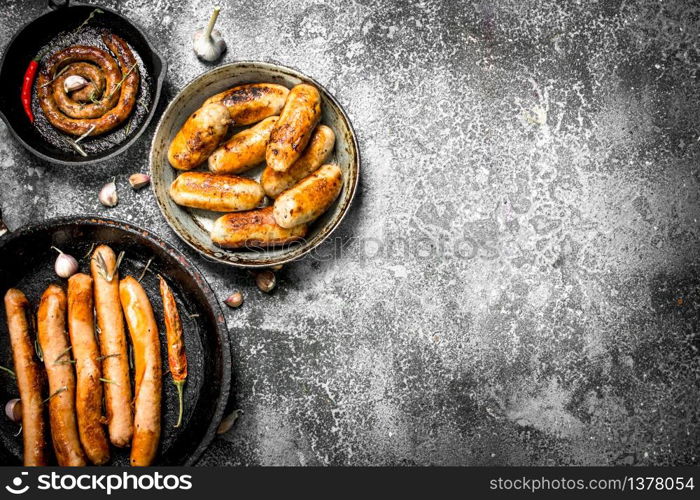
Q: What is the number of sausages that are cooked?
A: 14